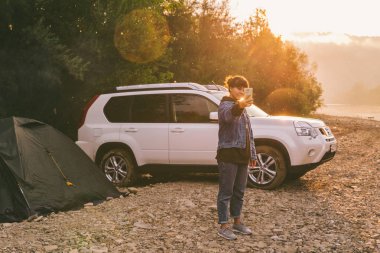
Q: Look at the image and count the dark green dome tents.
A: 1